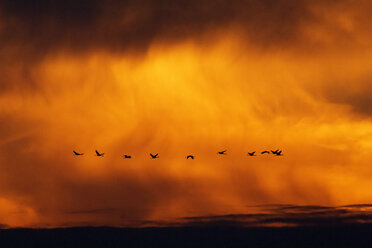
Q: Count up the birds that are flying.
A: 10